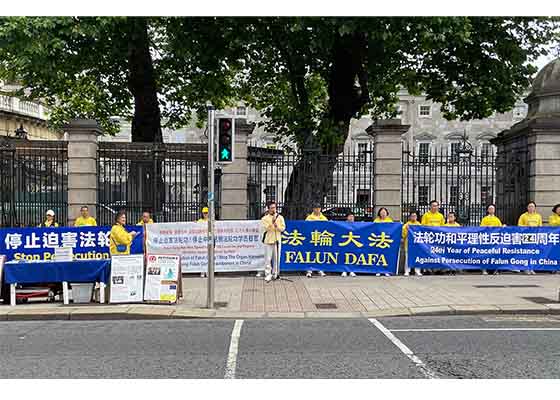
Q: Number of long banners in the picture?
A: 4